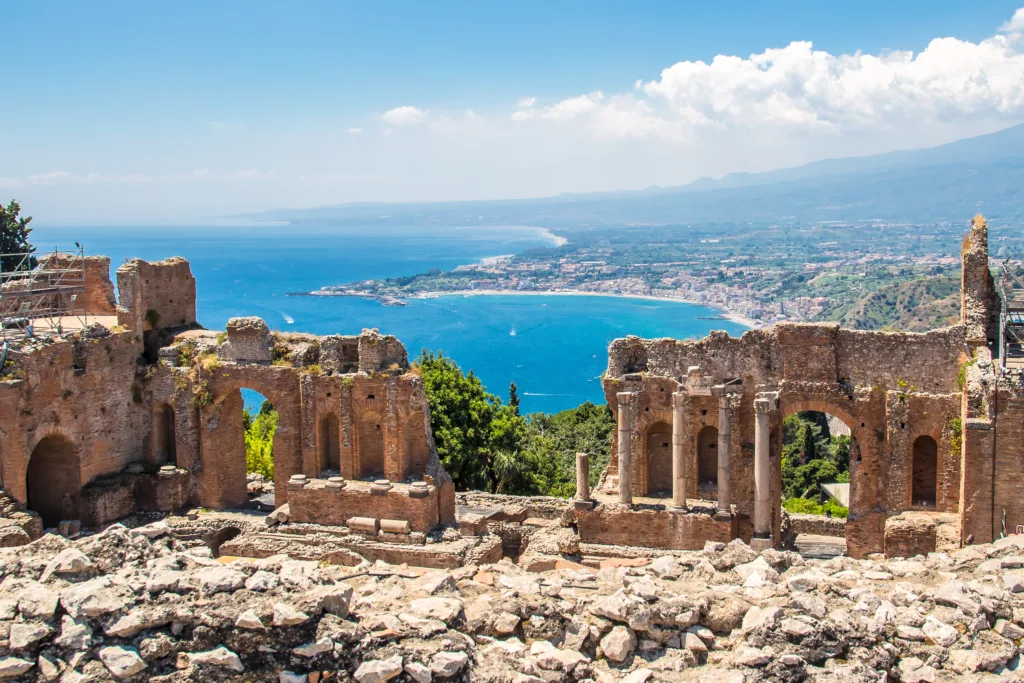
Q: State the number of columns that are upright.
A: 5